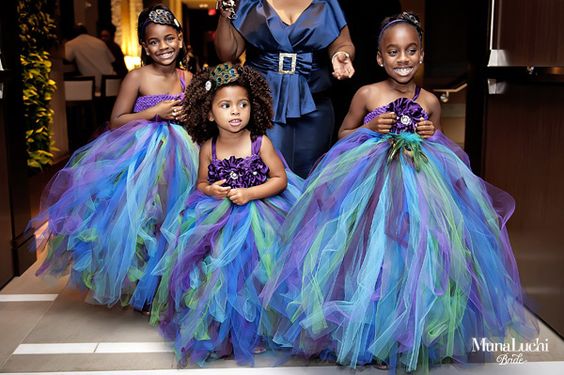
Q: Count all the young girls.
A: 3